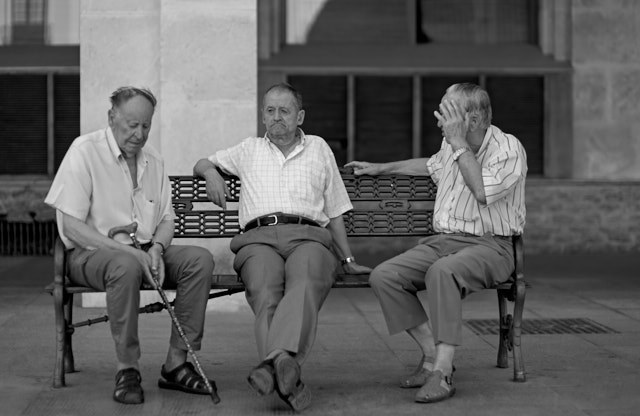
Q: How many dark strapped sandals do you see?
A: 2